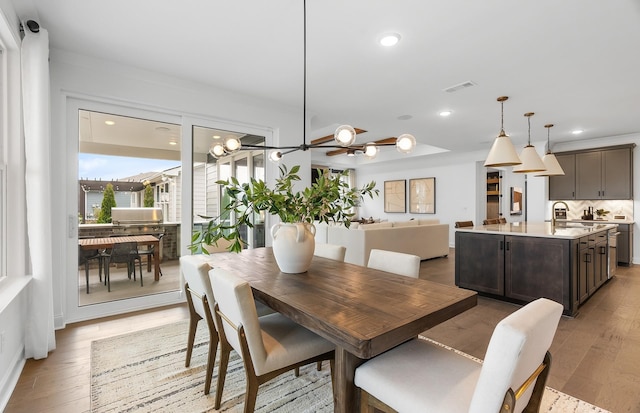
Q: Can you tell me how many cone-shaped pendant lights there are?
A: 3